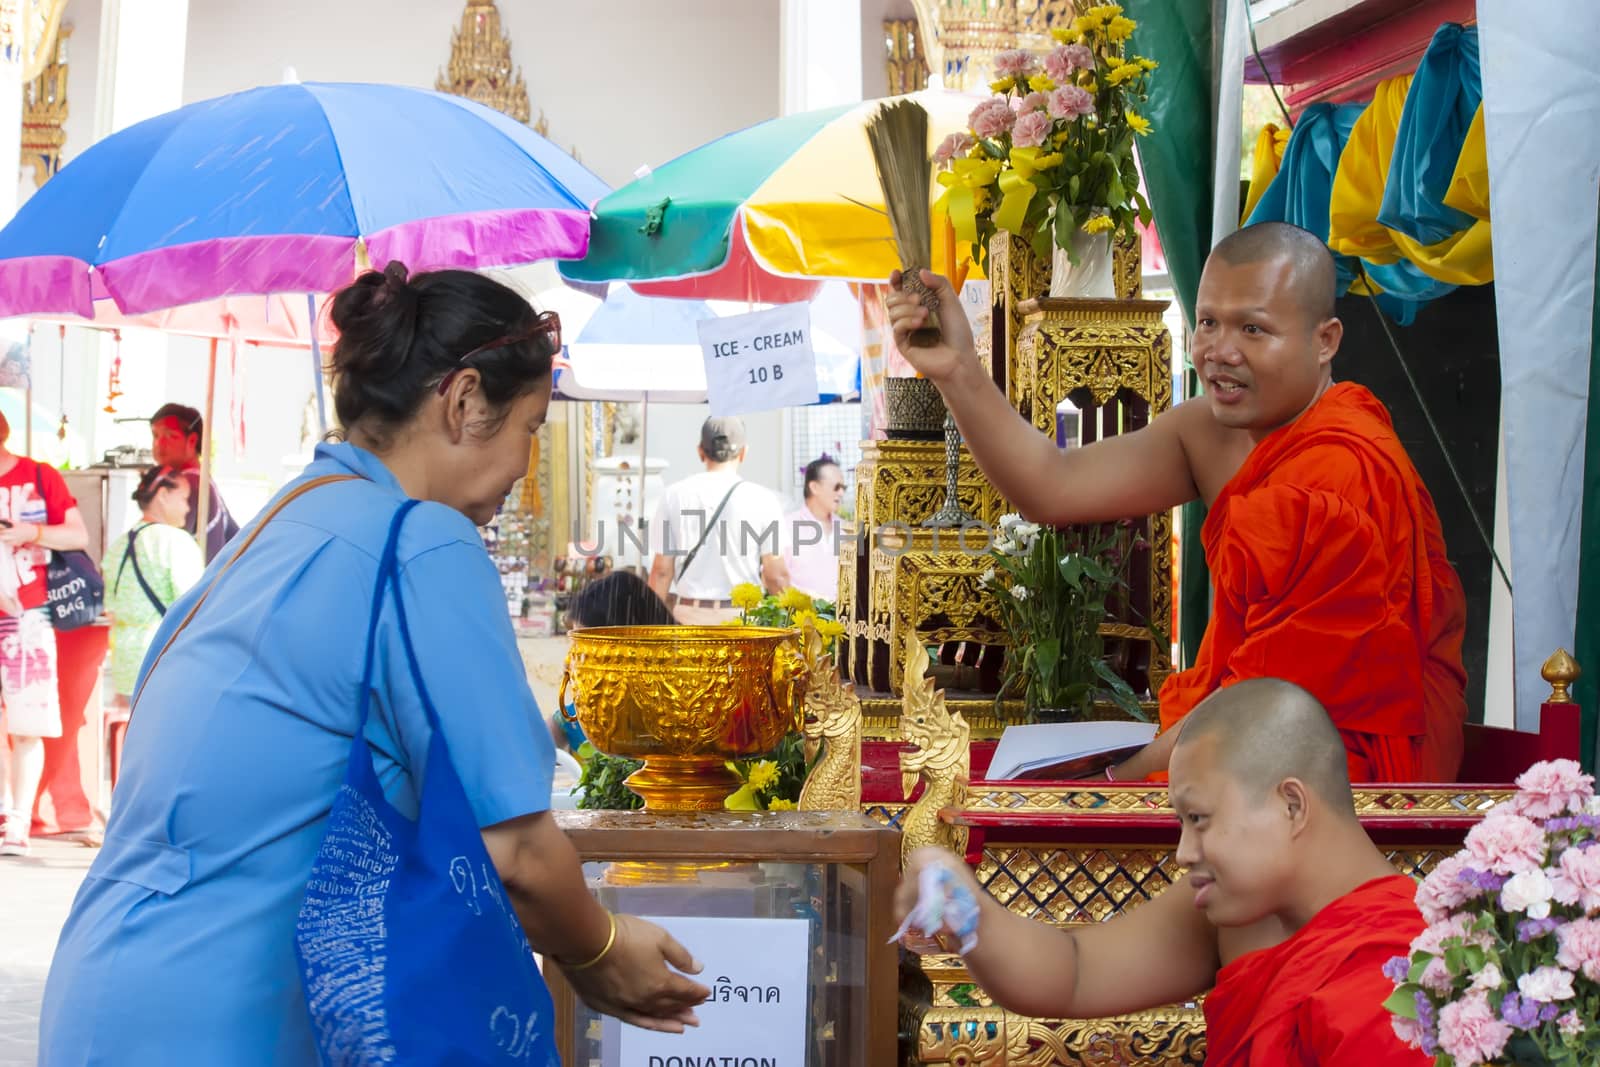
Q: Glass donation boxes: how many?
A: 1